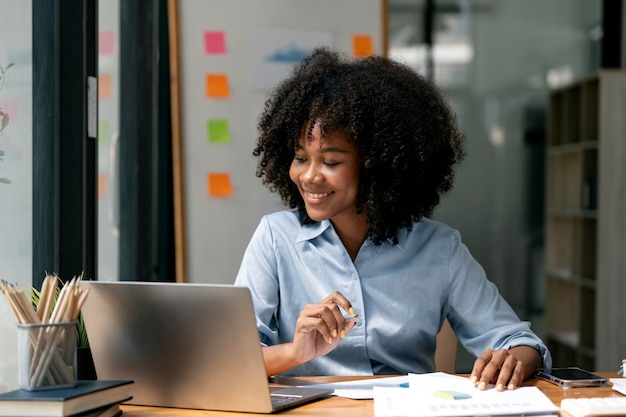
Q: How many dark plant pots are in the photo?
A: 1